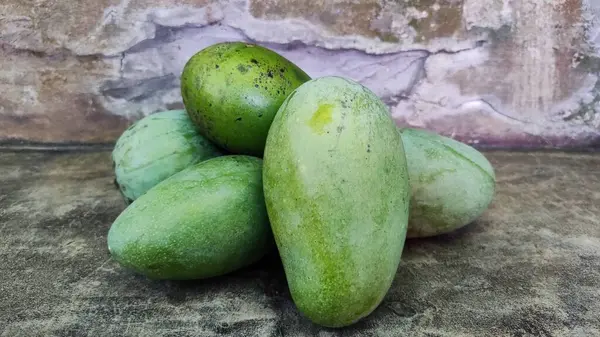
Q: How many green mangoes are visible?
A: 5